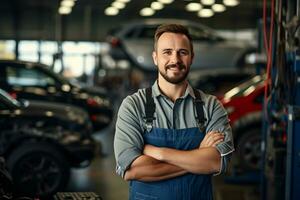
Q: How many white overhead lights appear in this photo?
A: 13